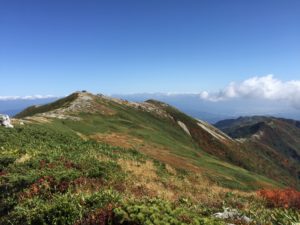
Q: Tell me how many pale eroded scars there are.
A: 2